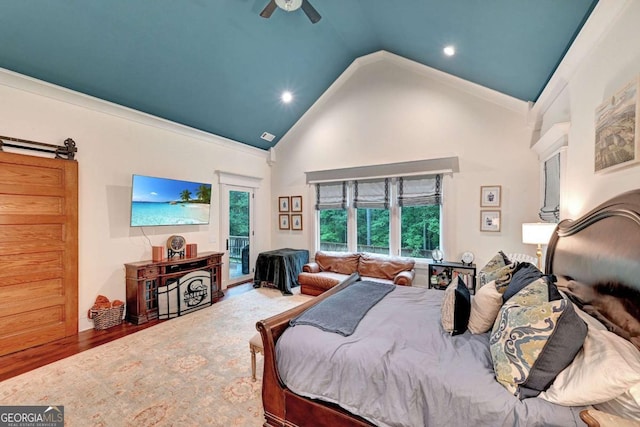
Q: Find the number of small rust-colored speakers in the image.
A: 2